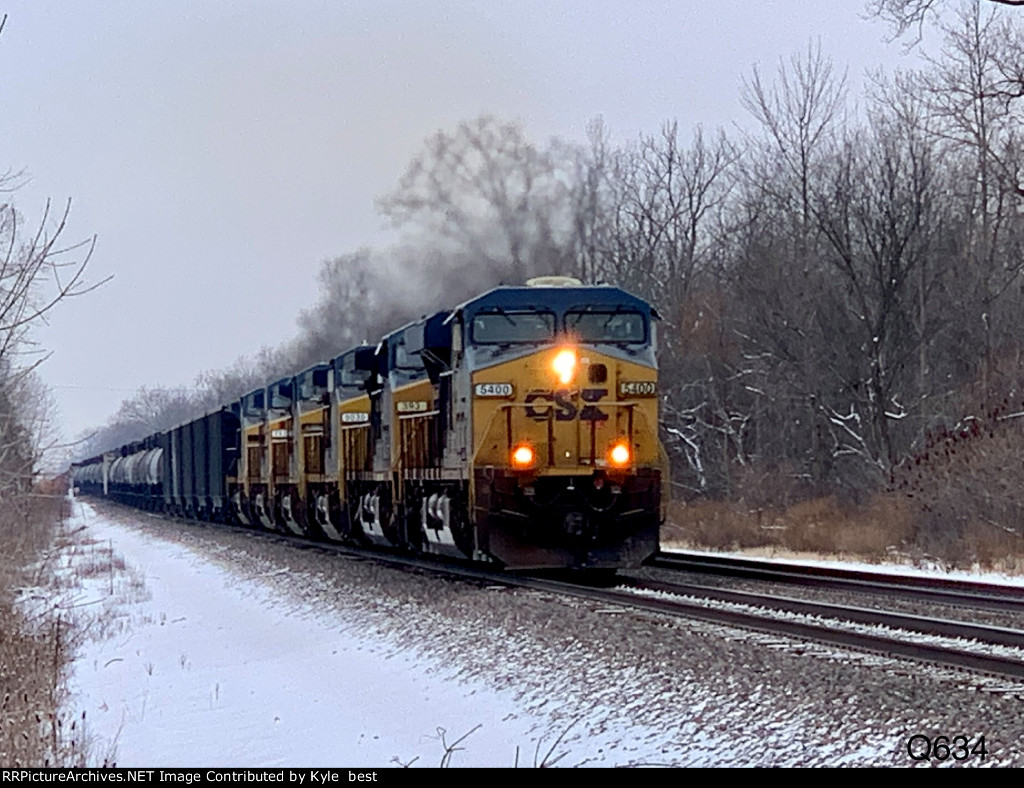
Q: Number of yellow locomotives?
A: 6